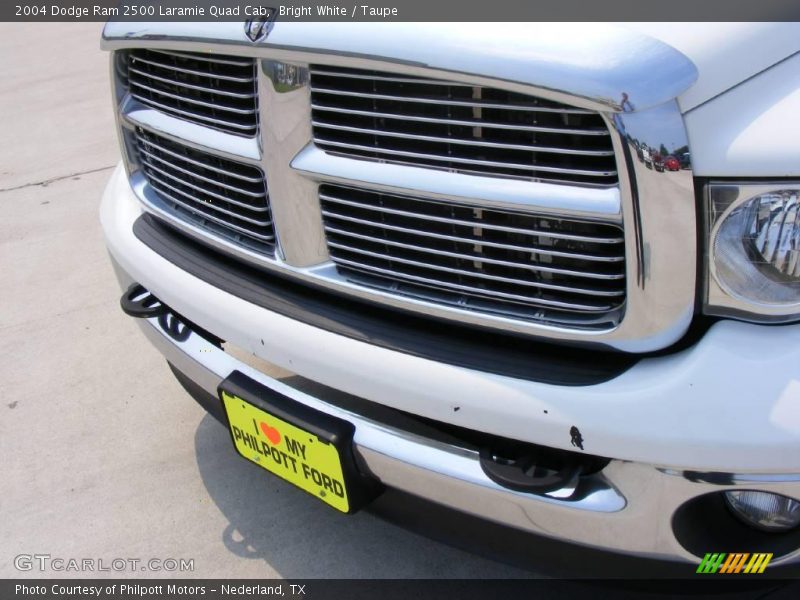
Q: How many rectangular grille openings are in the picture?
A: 4